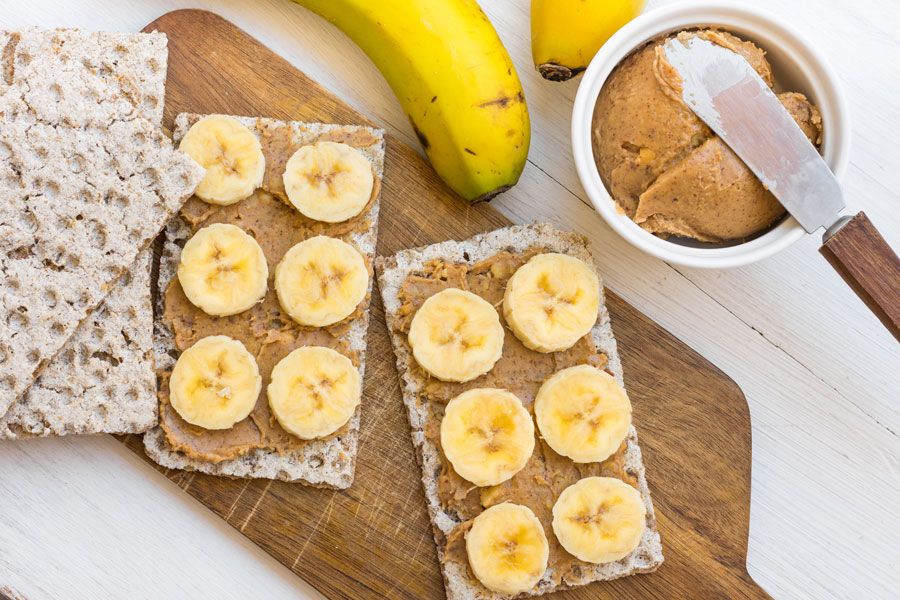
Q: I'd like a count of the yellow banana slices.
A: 12